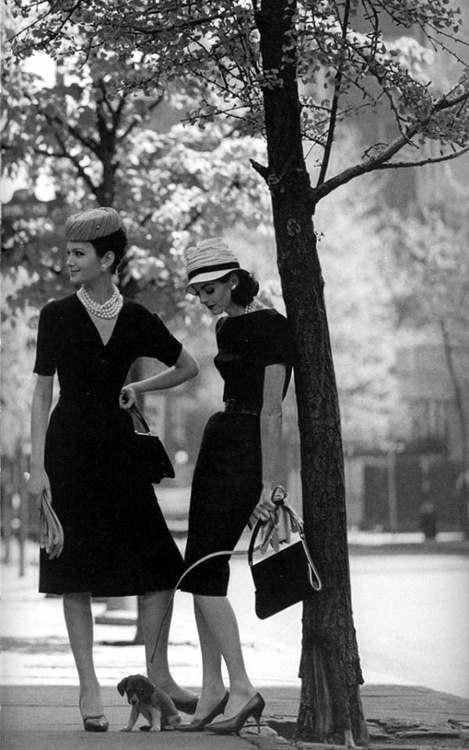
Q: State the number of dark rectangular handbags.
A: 2